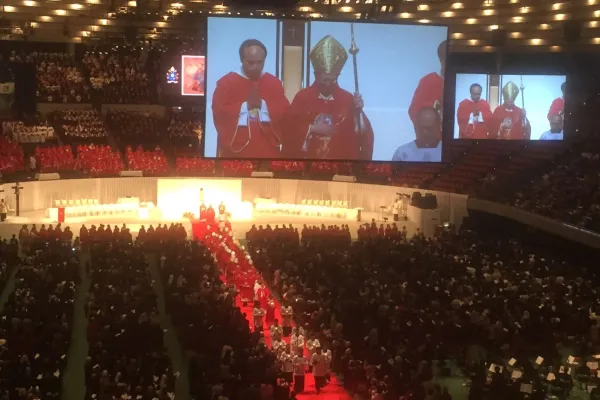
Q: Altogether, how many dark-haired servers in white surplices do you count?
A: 11